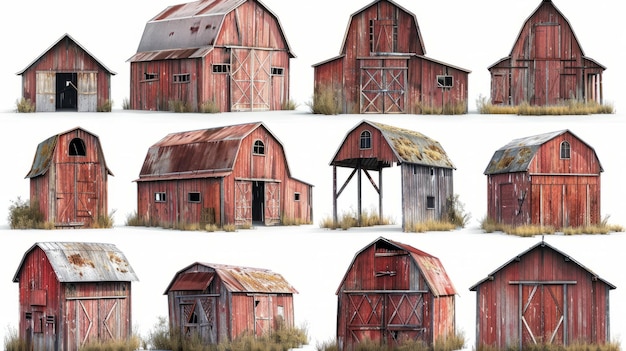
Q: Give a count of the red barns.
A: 12